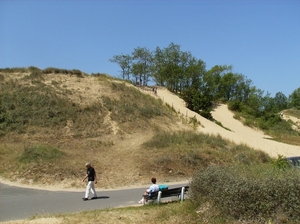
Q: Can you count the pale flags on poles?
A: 0